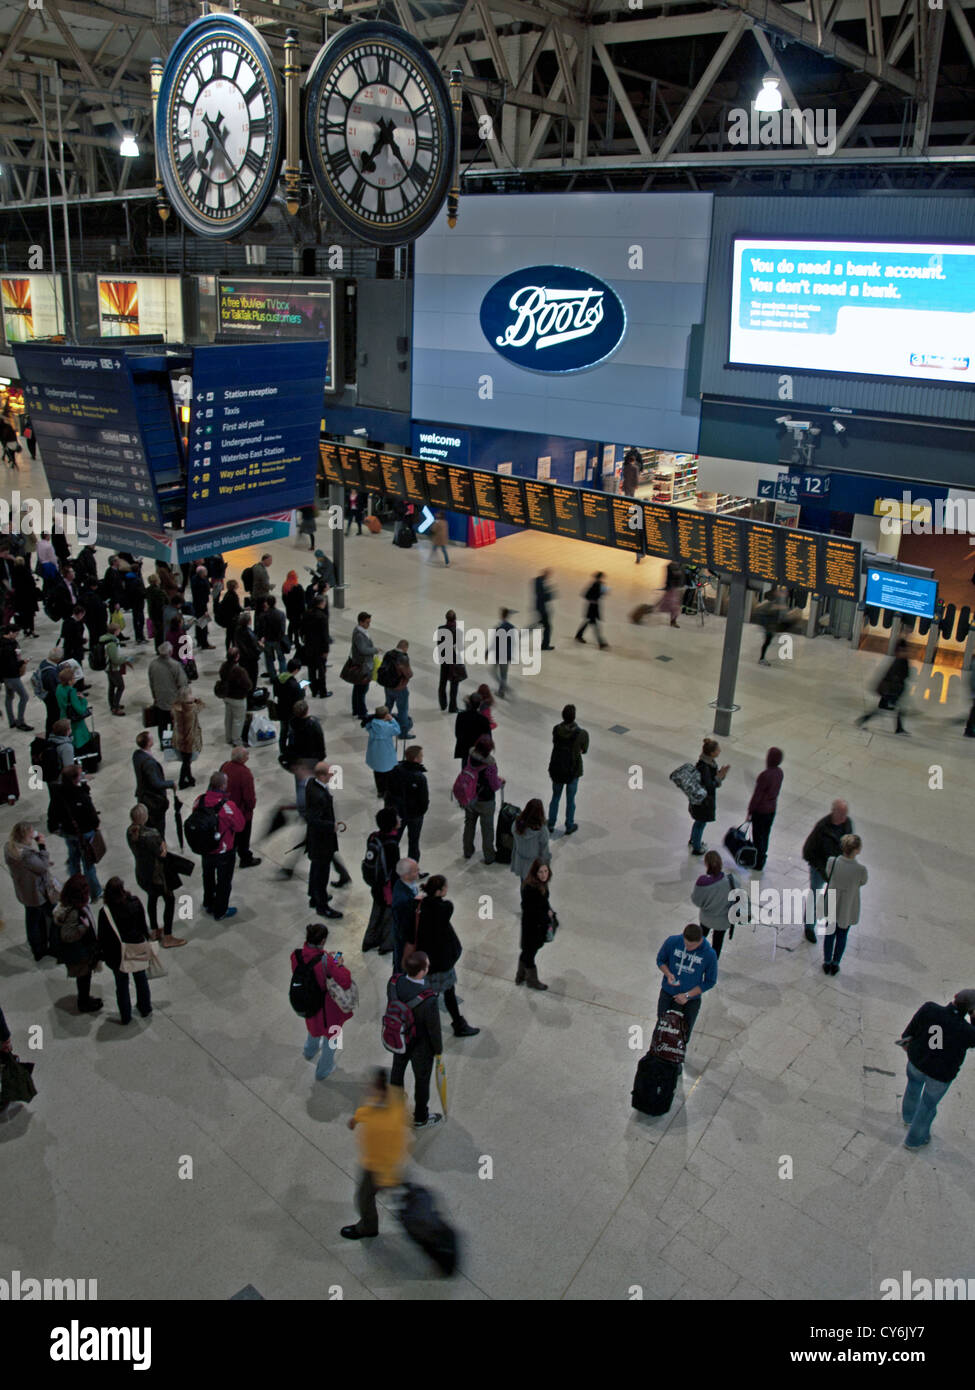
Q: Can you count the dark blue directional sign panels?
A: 2